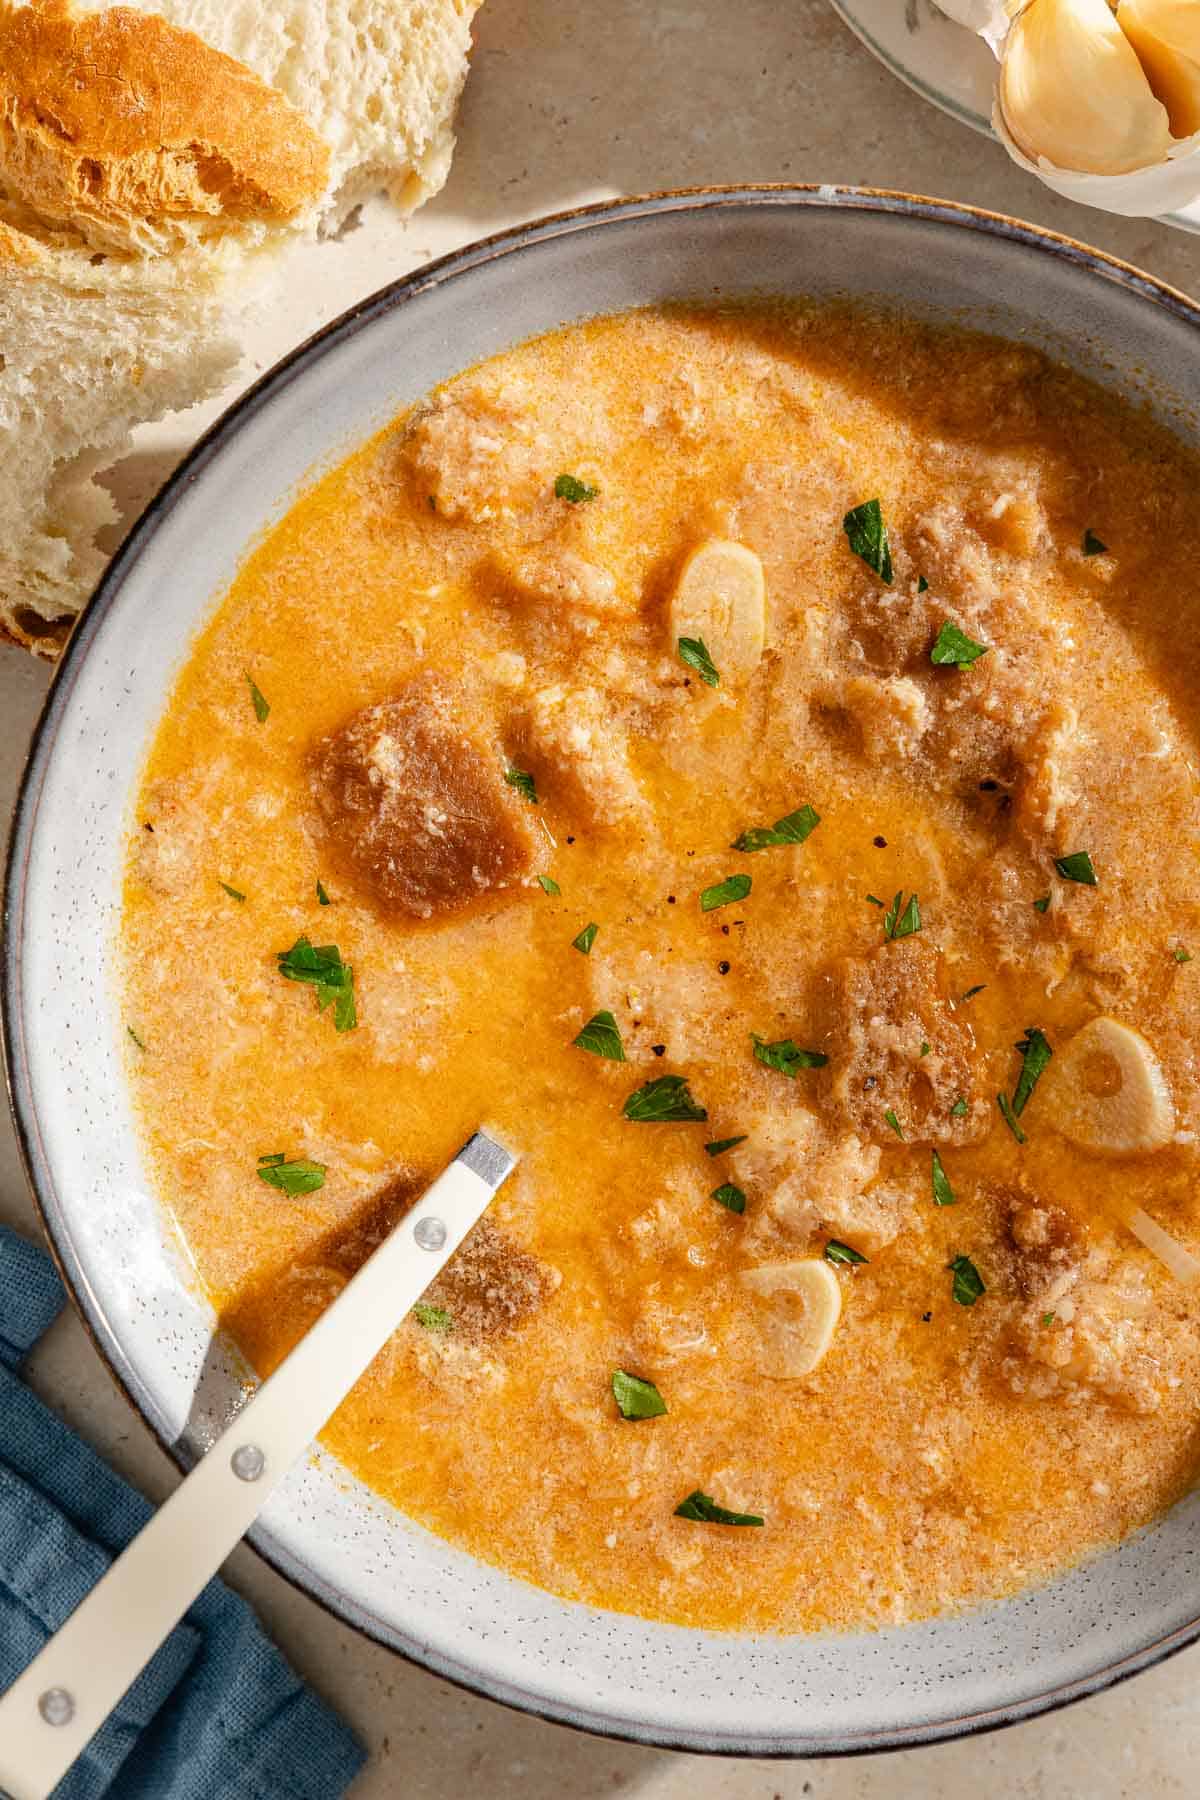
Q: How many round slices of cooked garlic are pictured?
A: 3